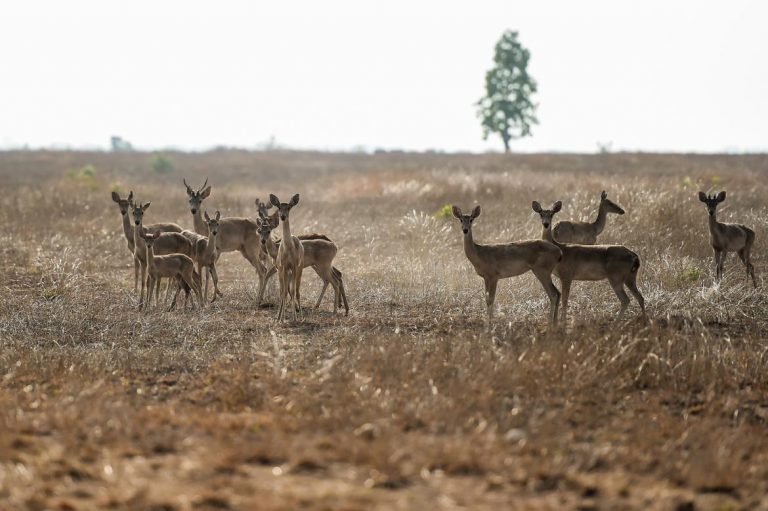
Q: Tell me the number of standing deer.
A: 12